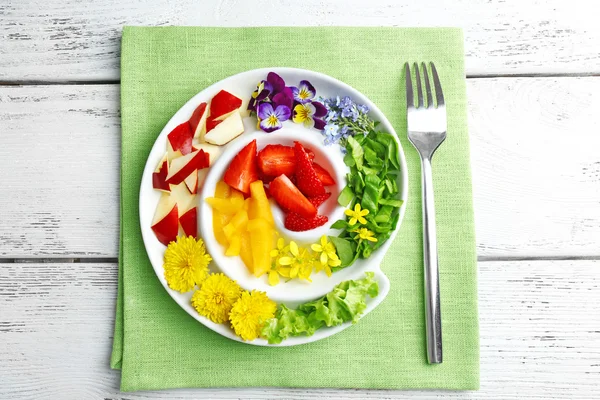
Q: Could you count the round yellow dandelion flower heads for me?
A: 3